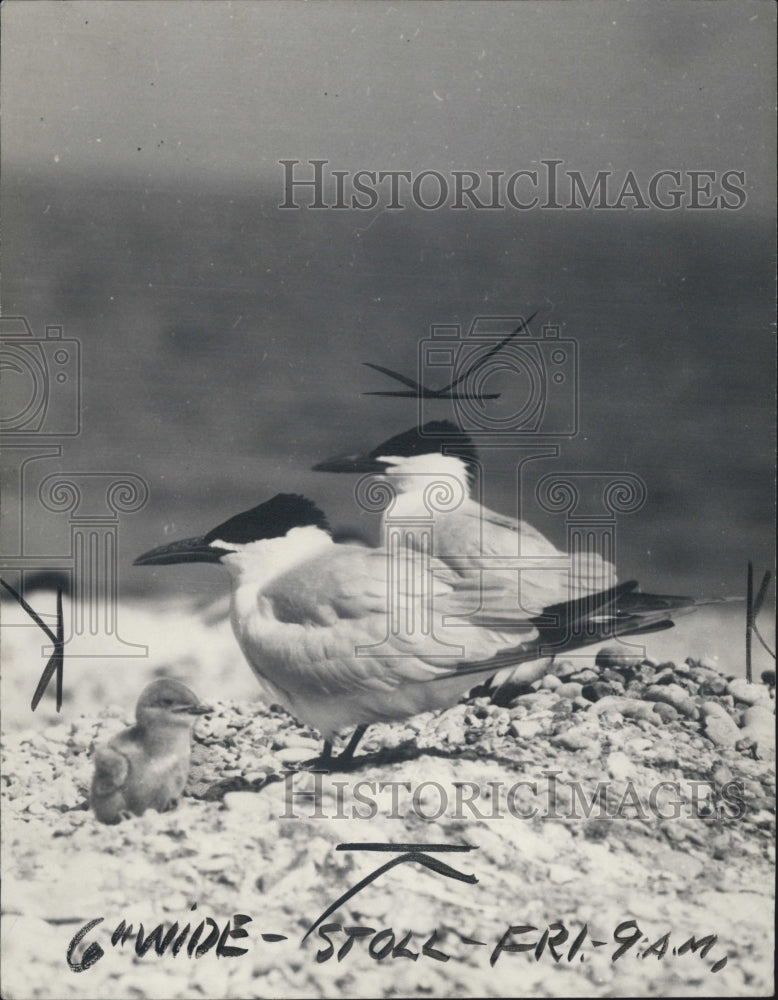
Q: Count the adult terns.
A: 2